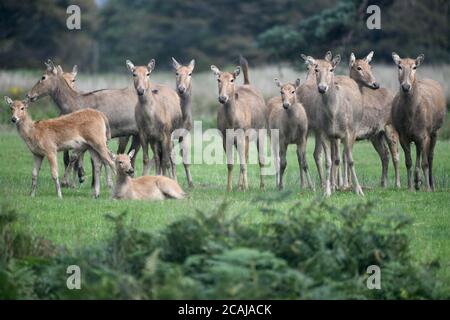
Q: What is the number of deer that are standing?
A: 11